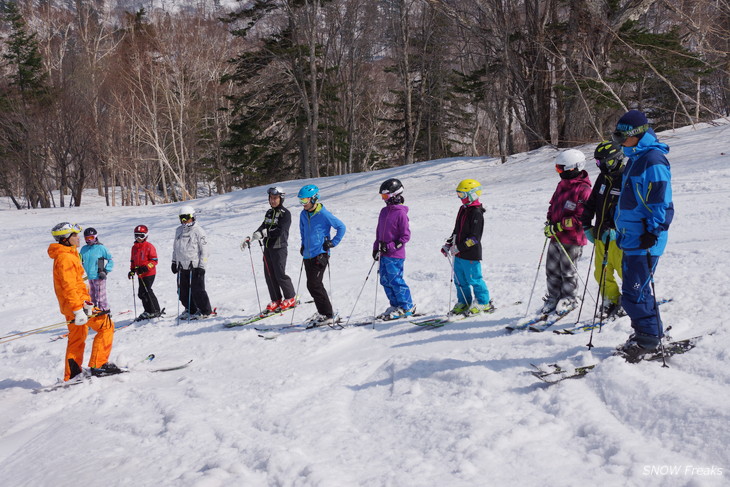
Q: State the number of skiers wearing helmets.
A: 10